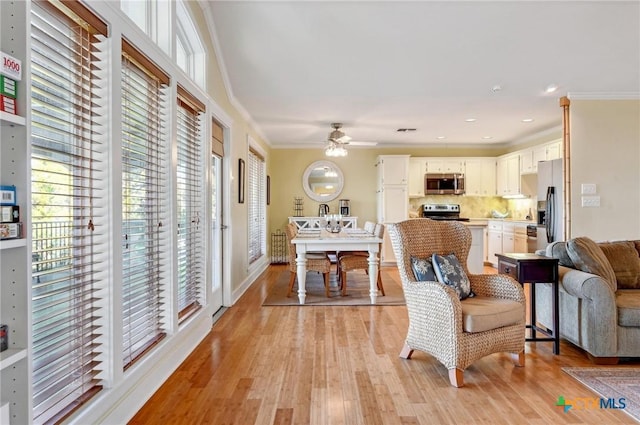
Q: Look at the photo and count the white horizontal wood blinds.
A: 4